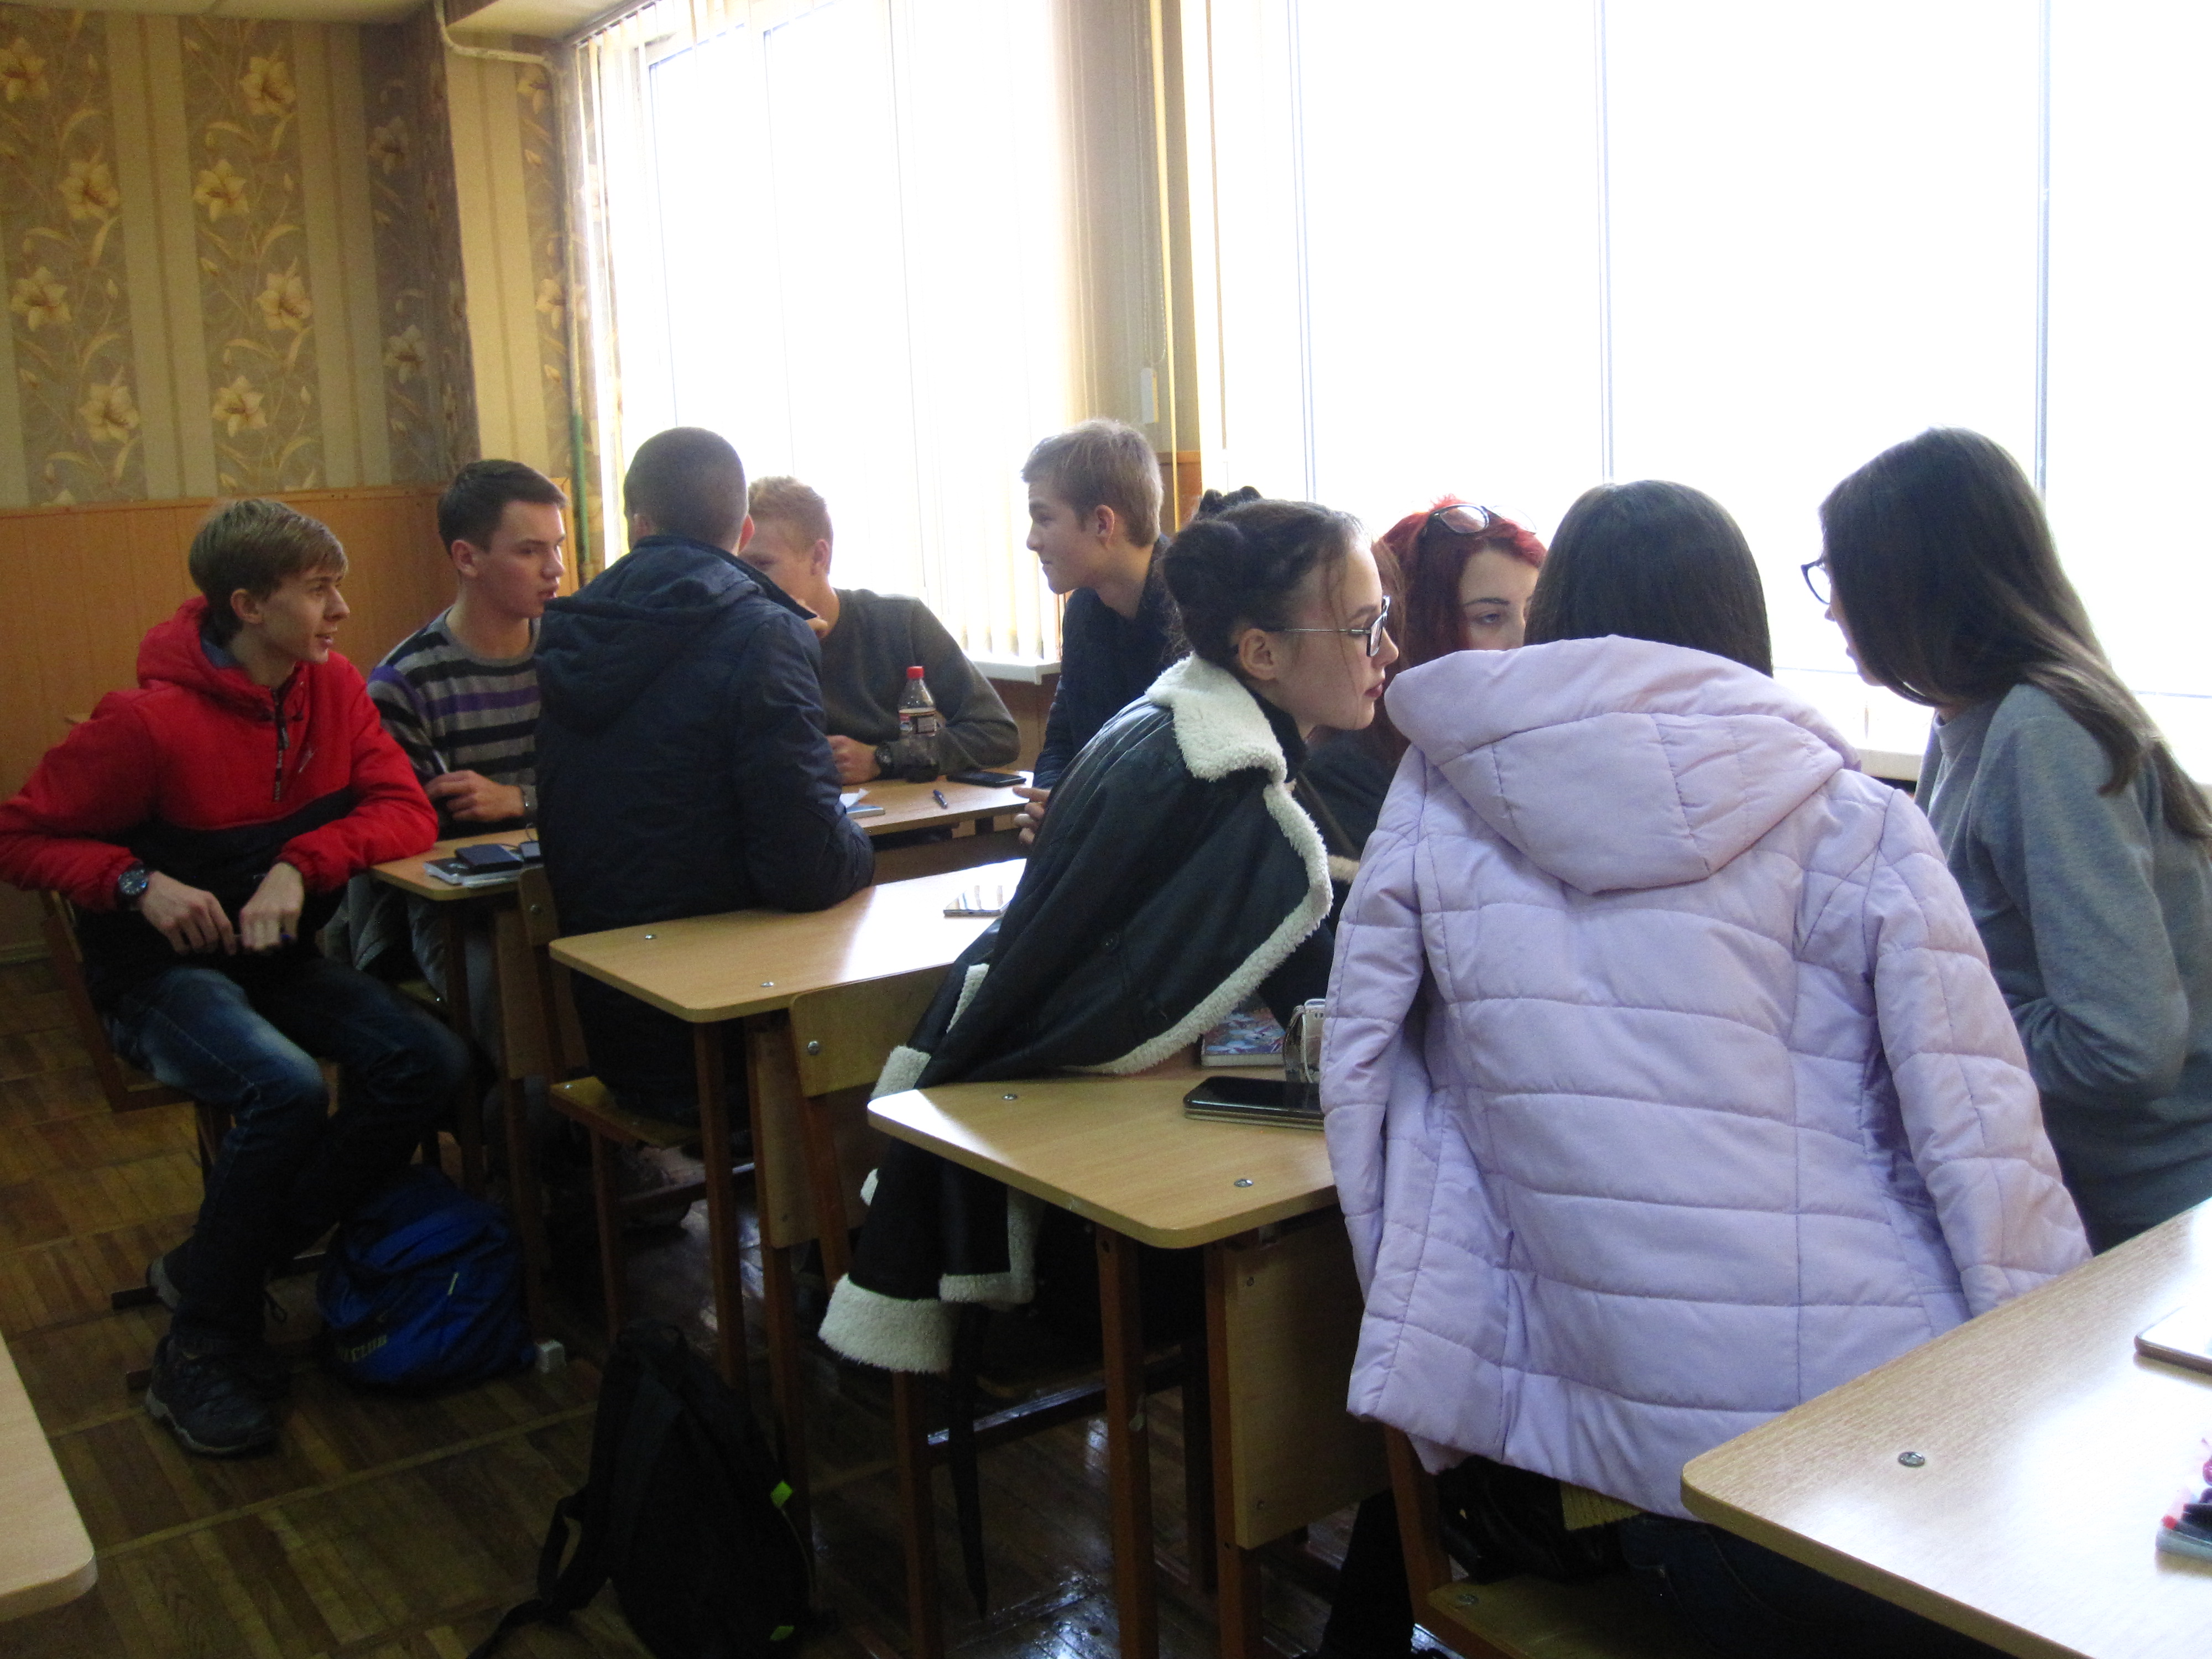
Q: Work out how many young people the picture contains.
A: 9